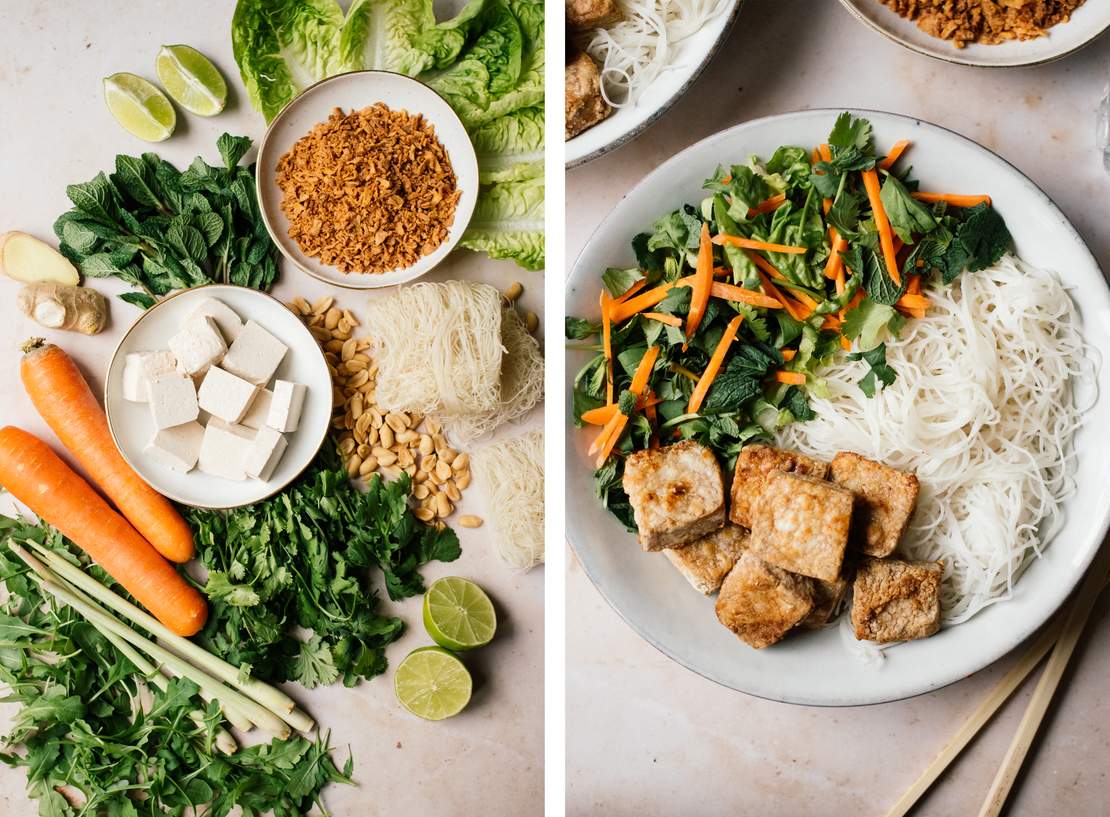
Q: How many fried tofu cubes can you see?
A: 10